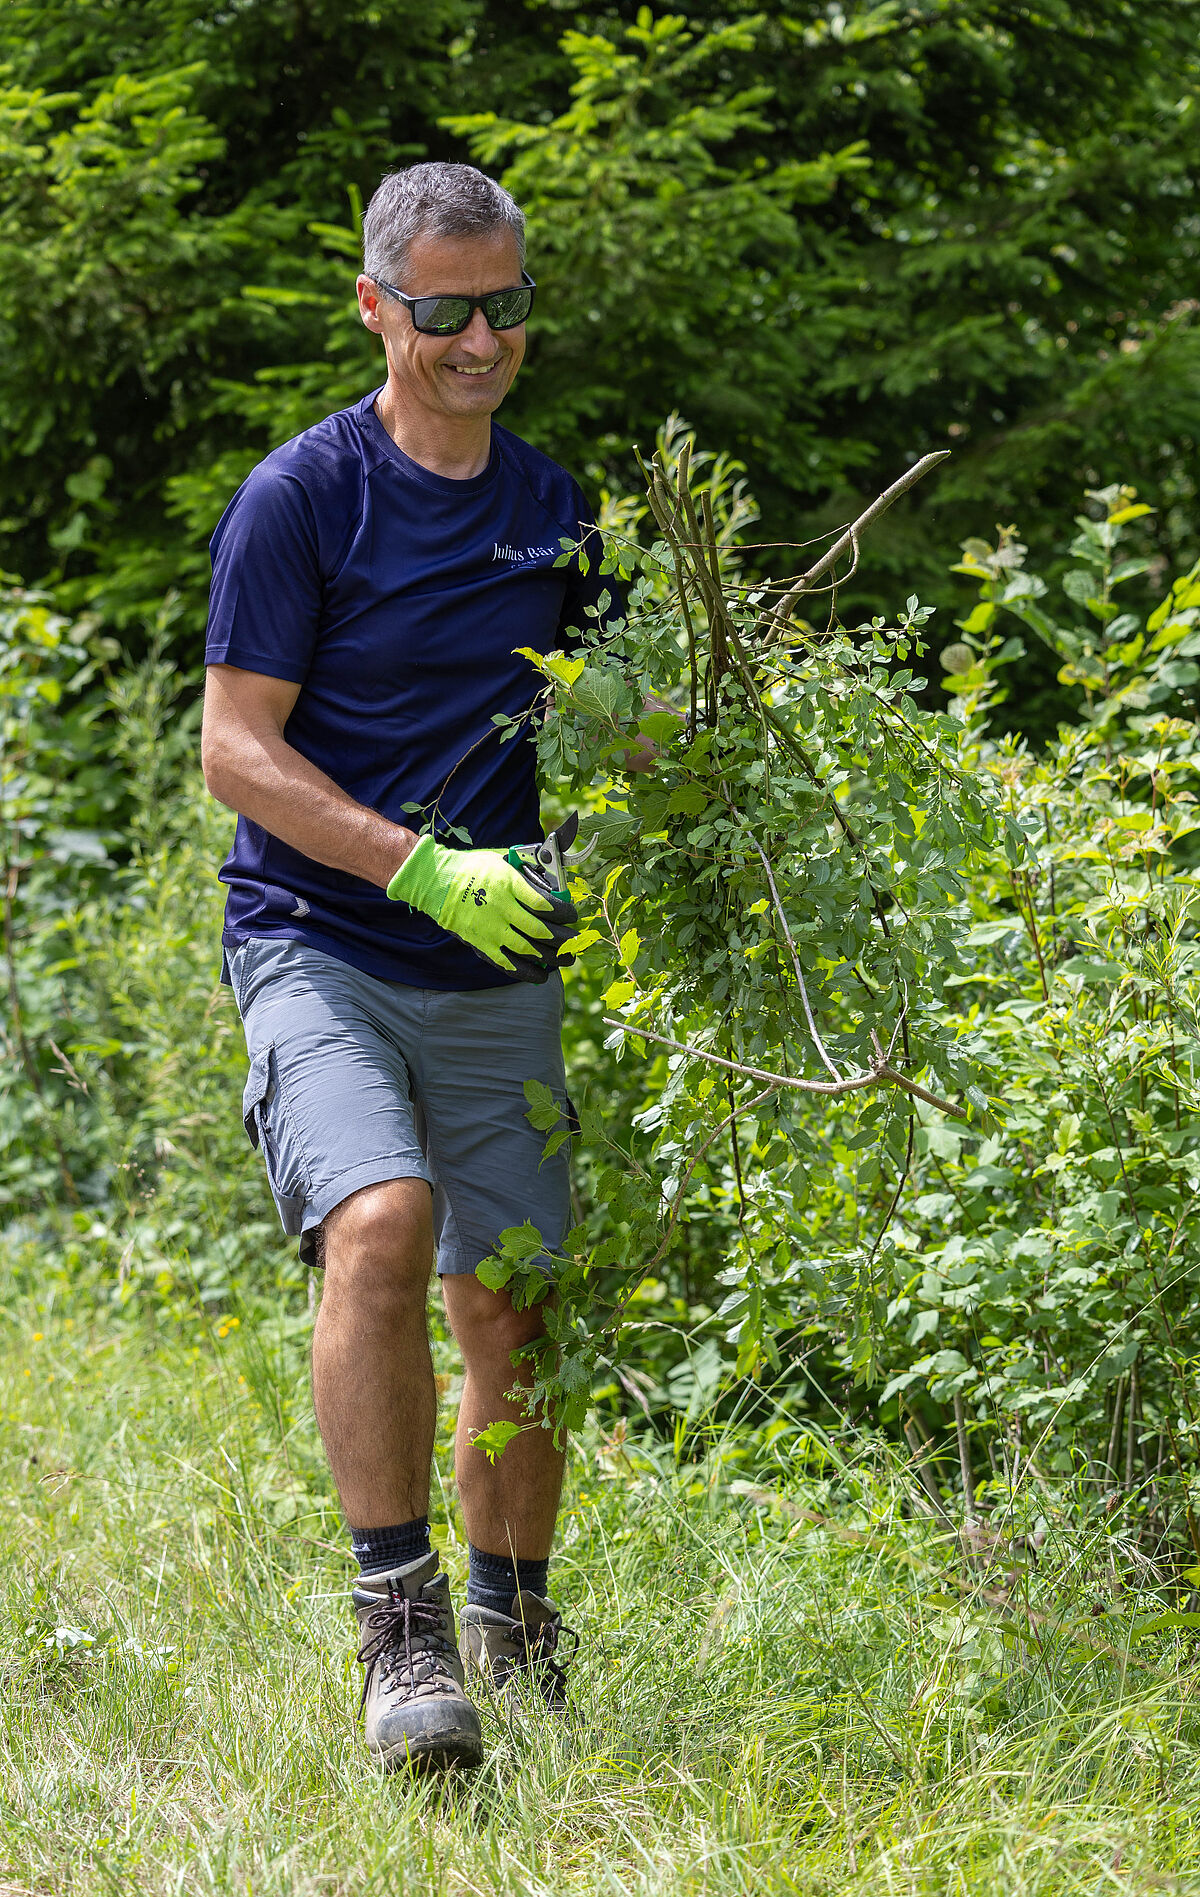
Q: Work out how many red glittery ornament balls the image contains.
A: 0